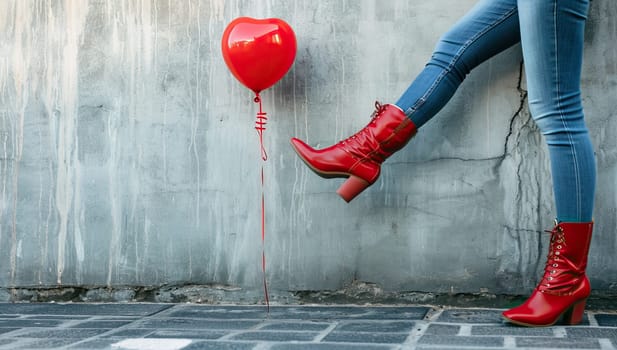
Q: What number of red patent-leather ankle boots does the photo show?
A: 2